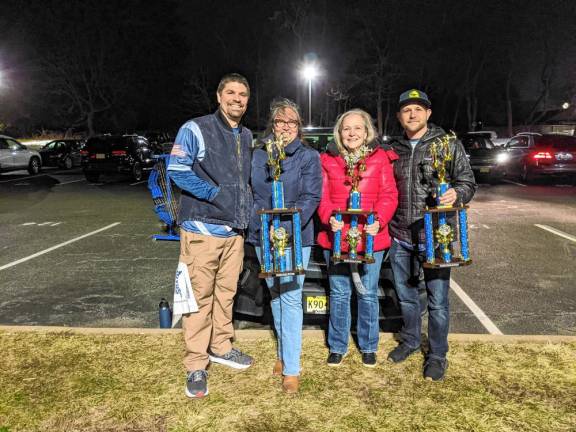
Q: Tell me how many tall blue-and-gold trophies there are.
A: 3